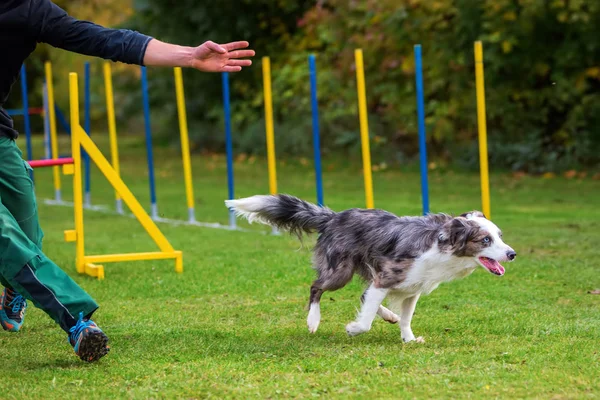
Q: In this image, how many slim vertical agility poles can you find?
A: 12